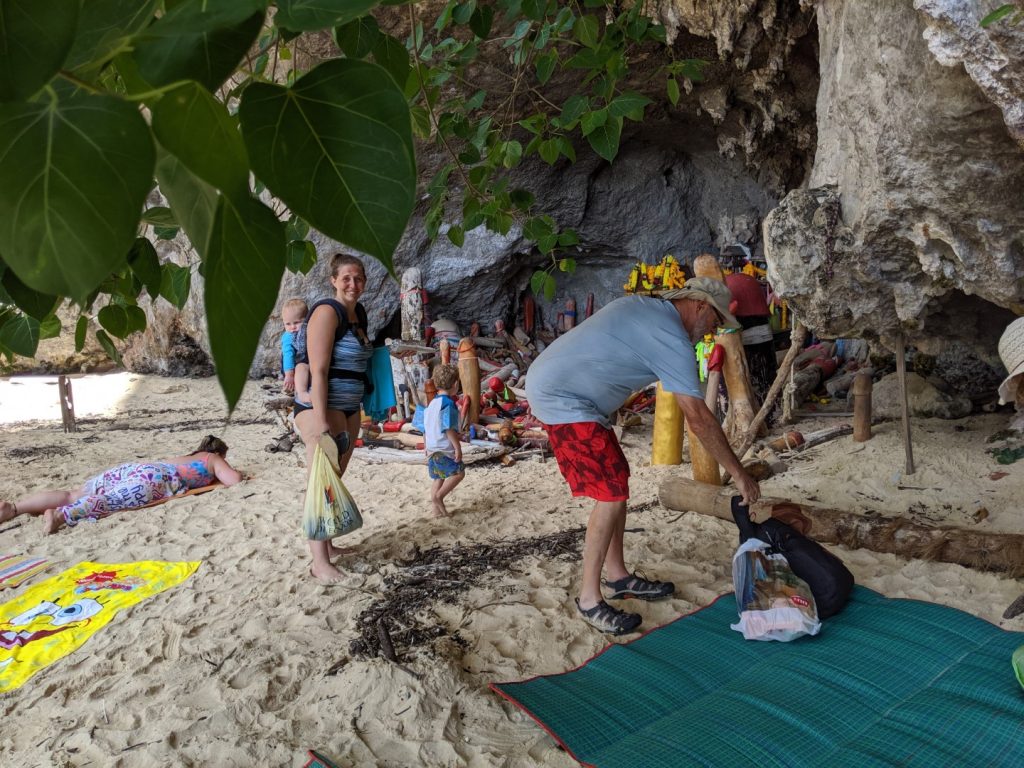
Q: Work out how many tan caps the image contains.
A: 1